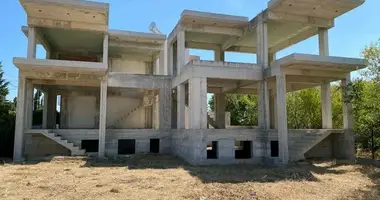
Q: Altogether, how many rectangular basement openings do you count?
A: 6